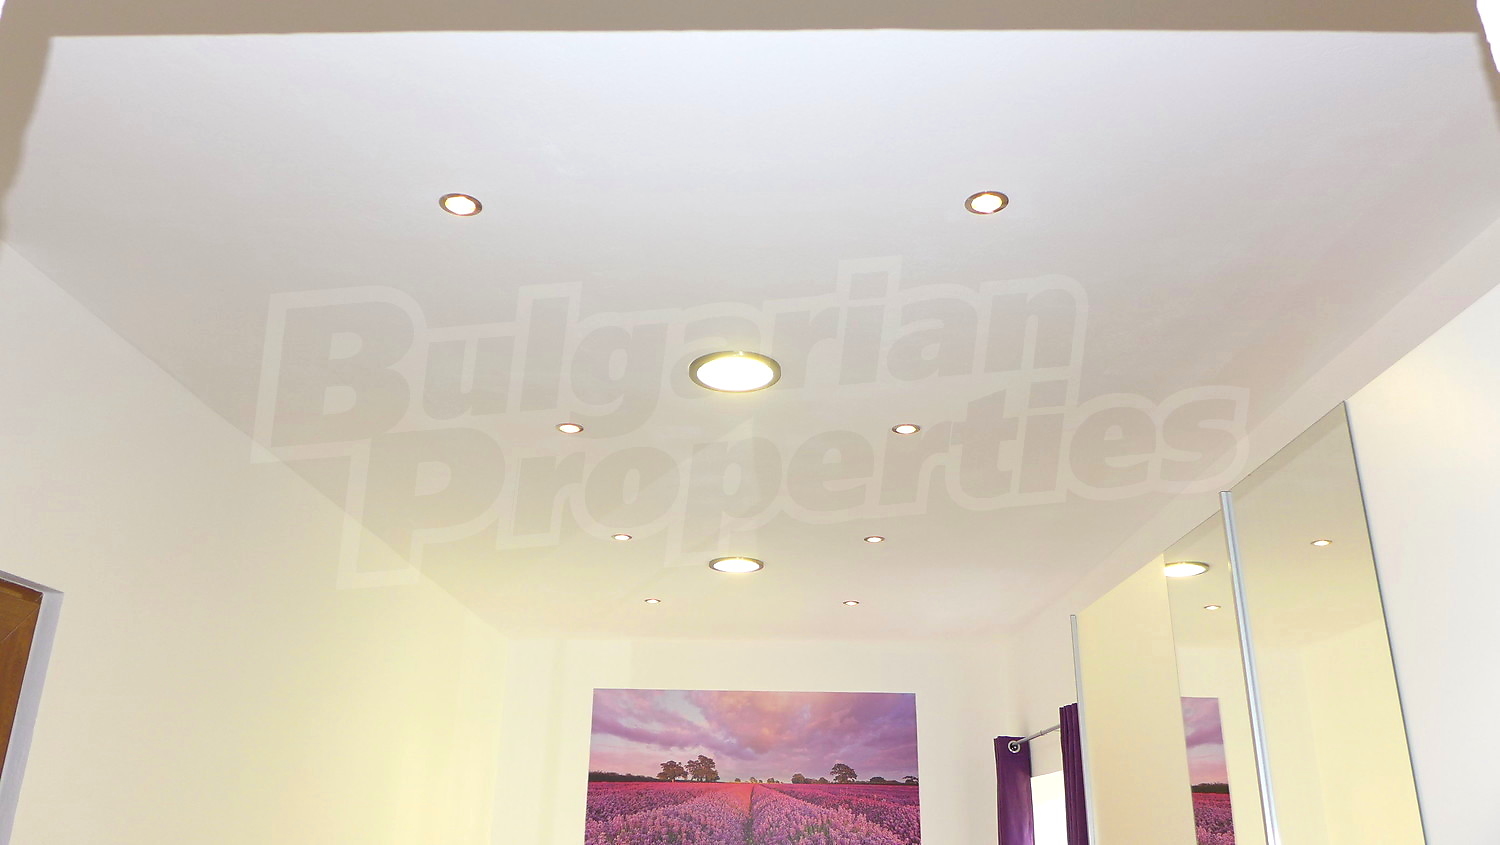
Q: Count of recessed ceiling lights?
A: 10